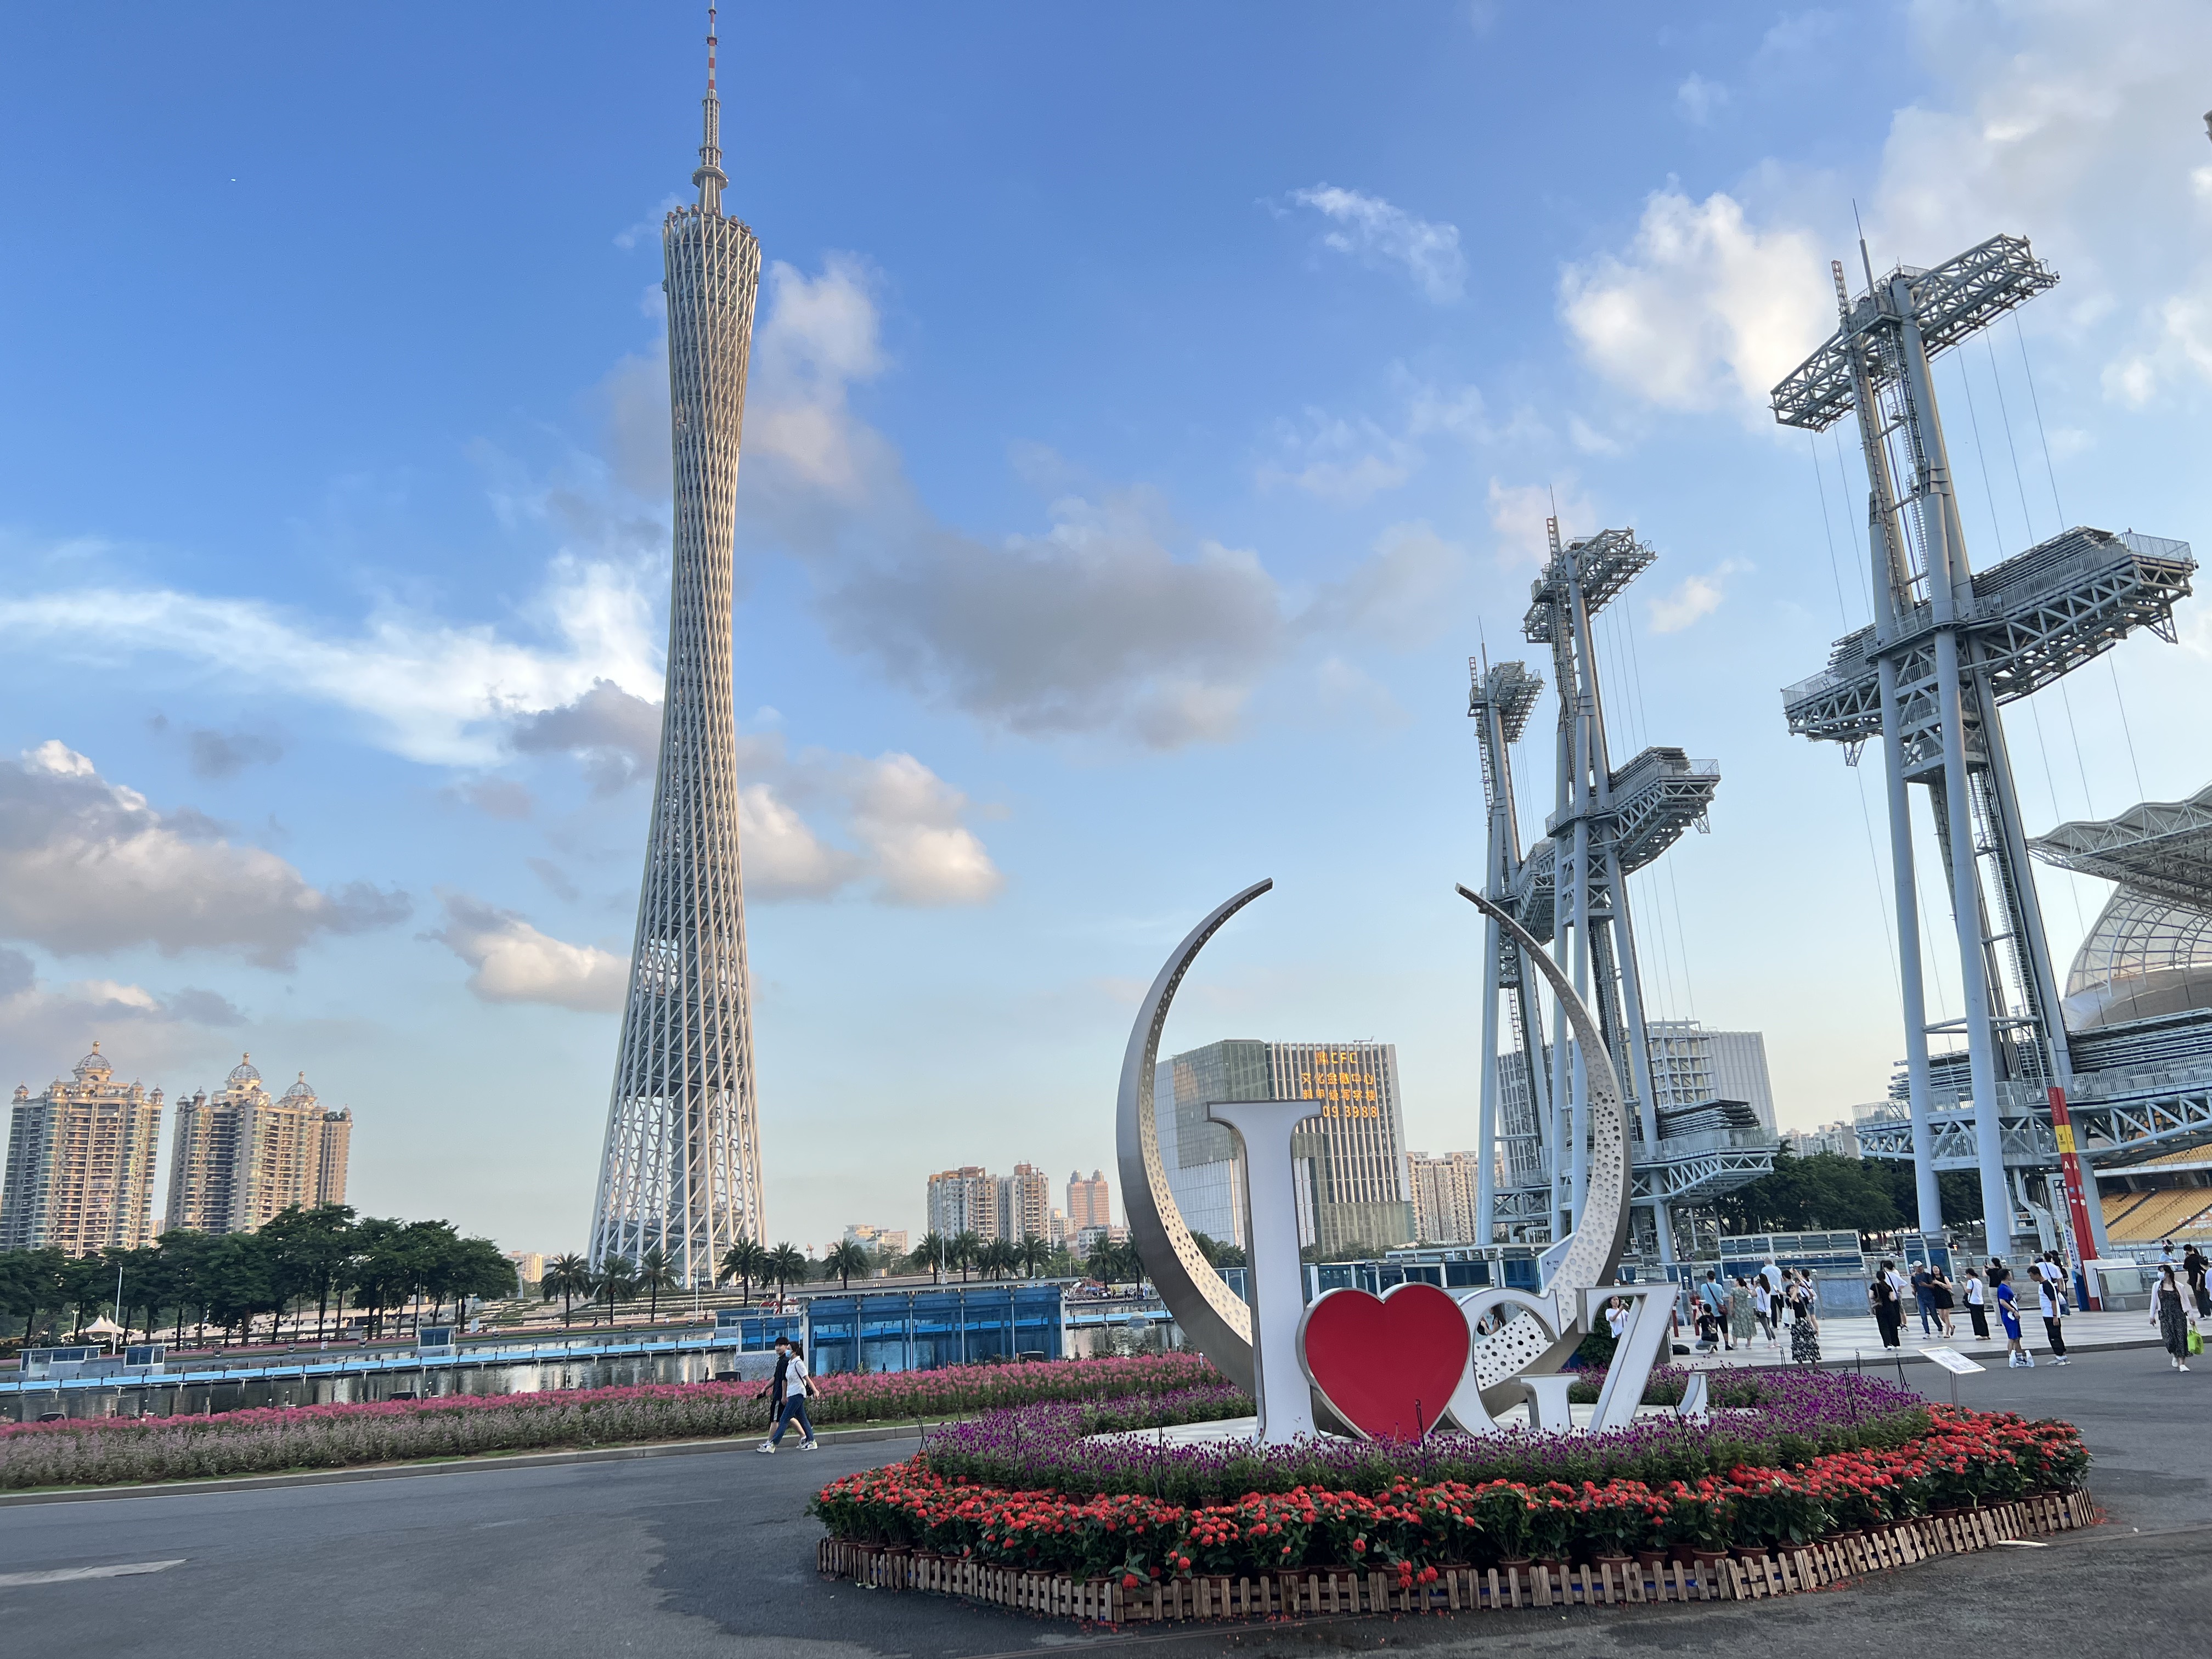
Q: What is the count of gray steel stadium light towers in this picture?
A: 3